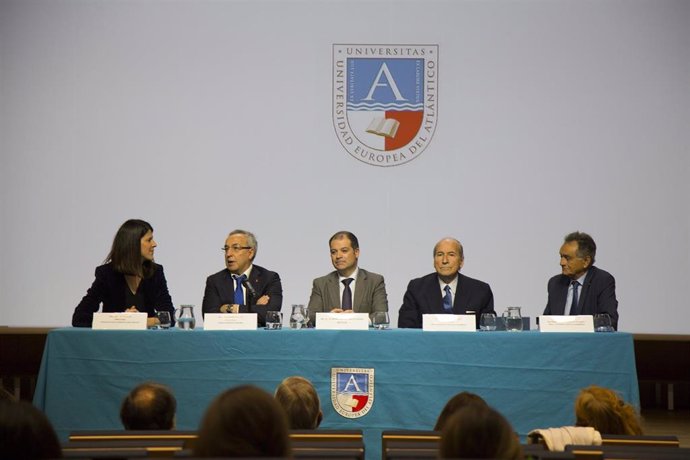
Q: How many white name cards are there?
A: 5